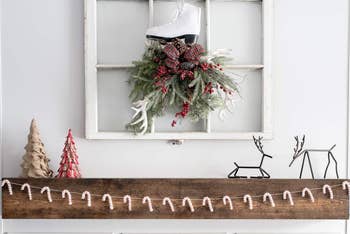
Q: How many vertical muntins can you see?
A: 2